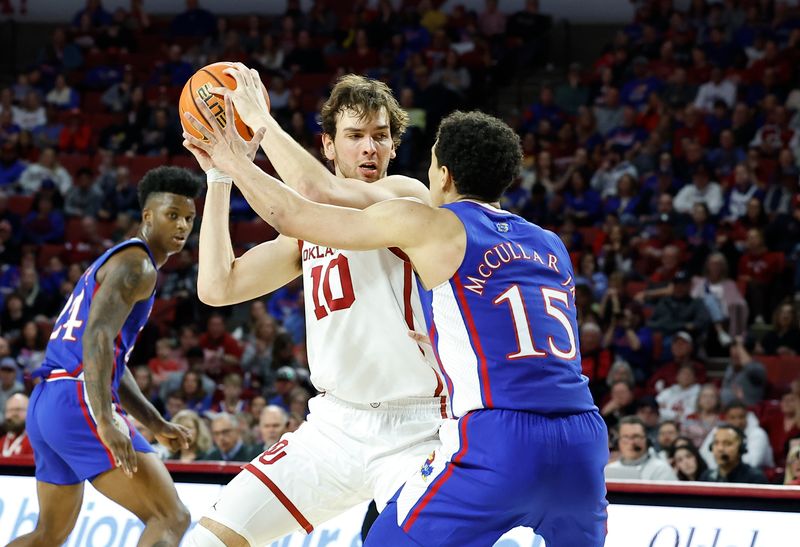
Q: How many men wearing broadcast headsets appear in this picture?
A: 2